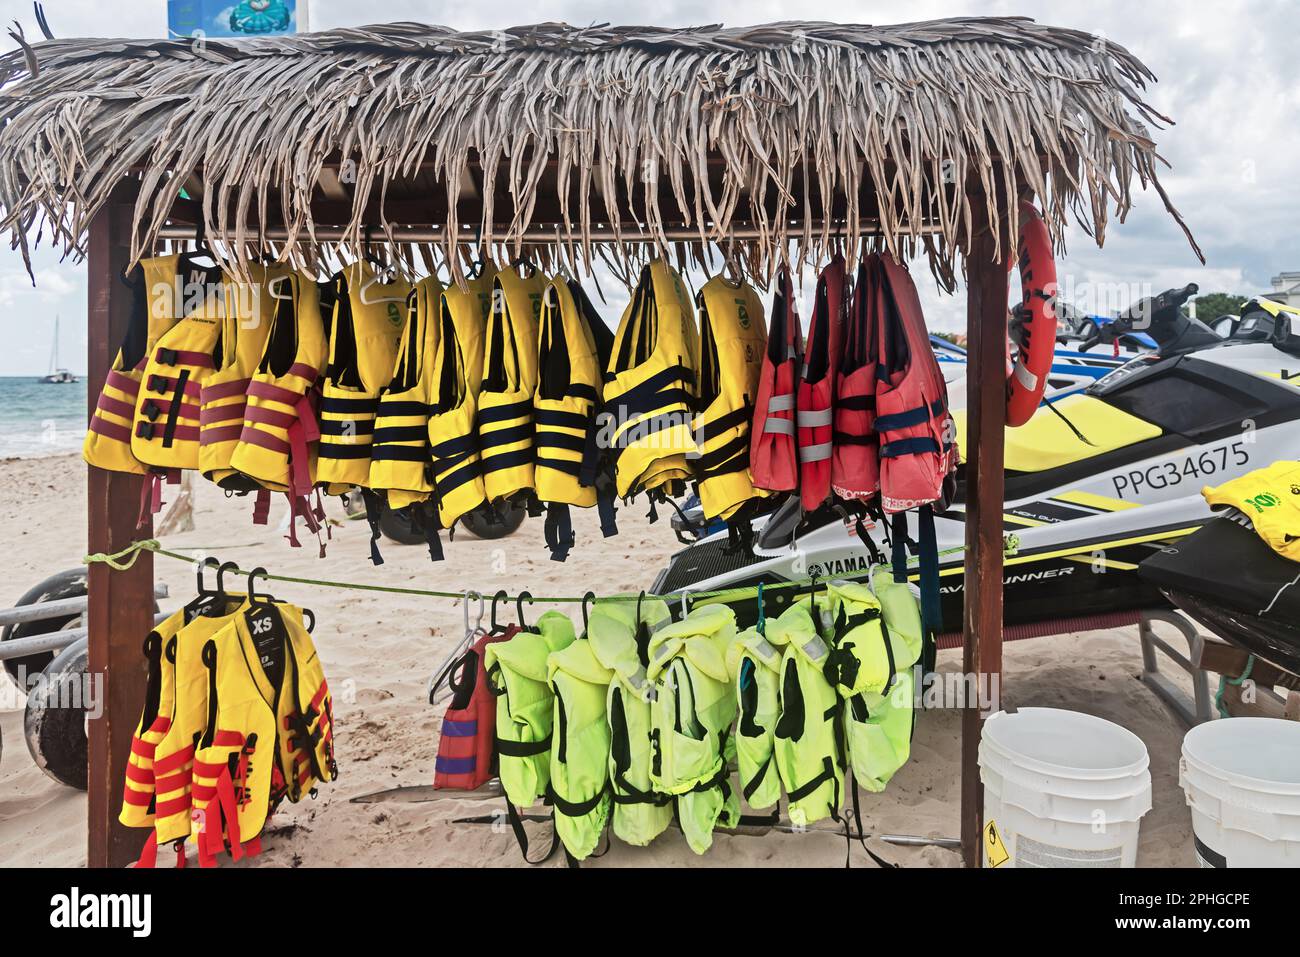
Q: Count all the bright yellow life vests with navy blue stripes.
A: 7